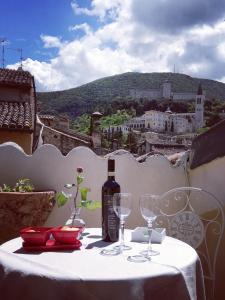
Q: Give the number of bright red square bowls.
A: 2